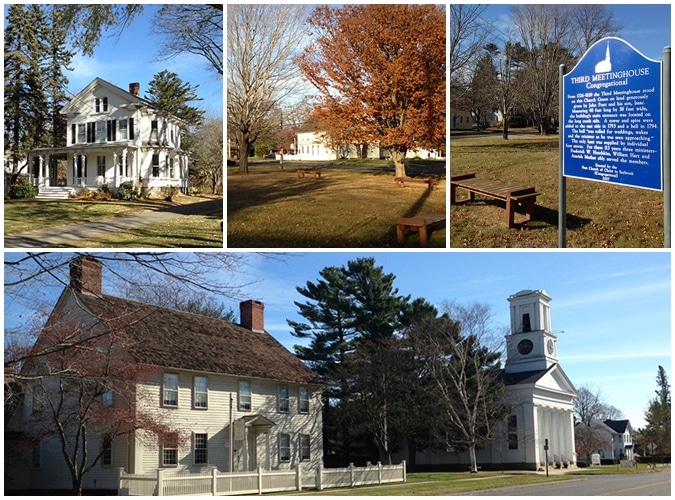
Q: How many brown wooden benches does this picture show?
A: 4